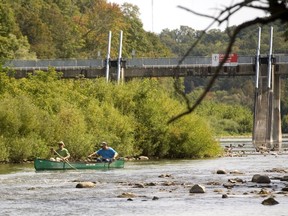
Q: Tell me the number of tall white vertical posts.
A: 4